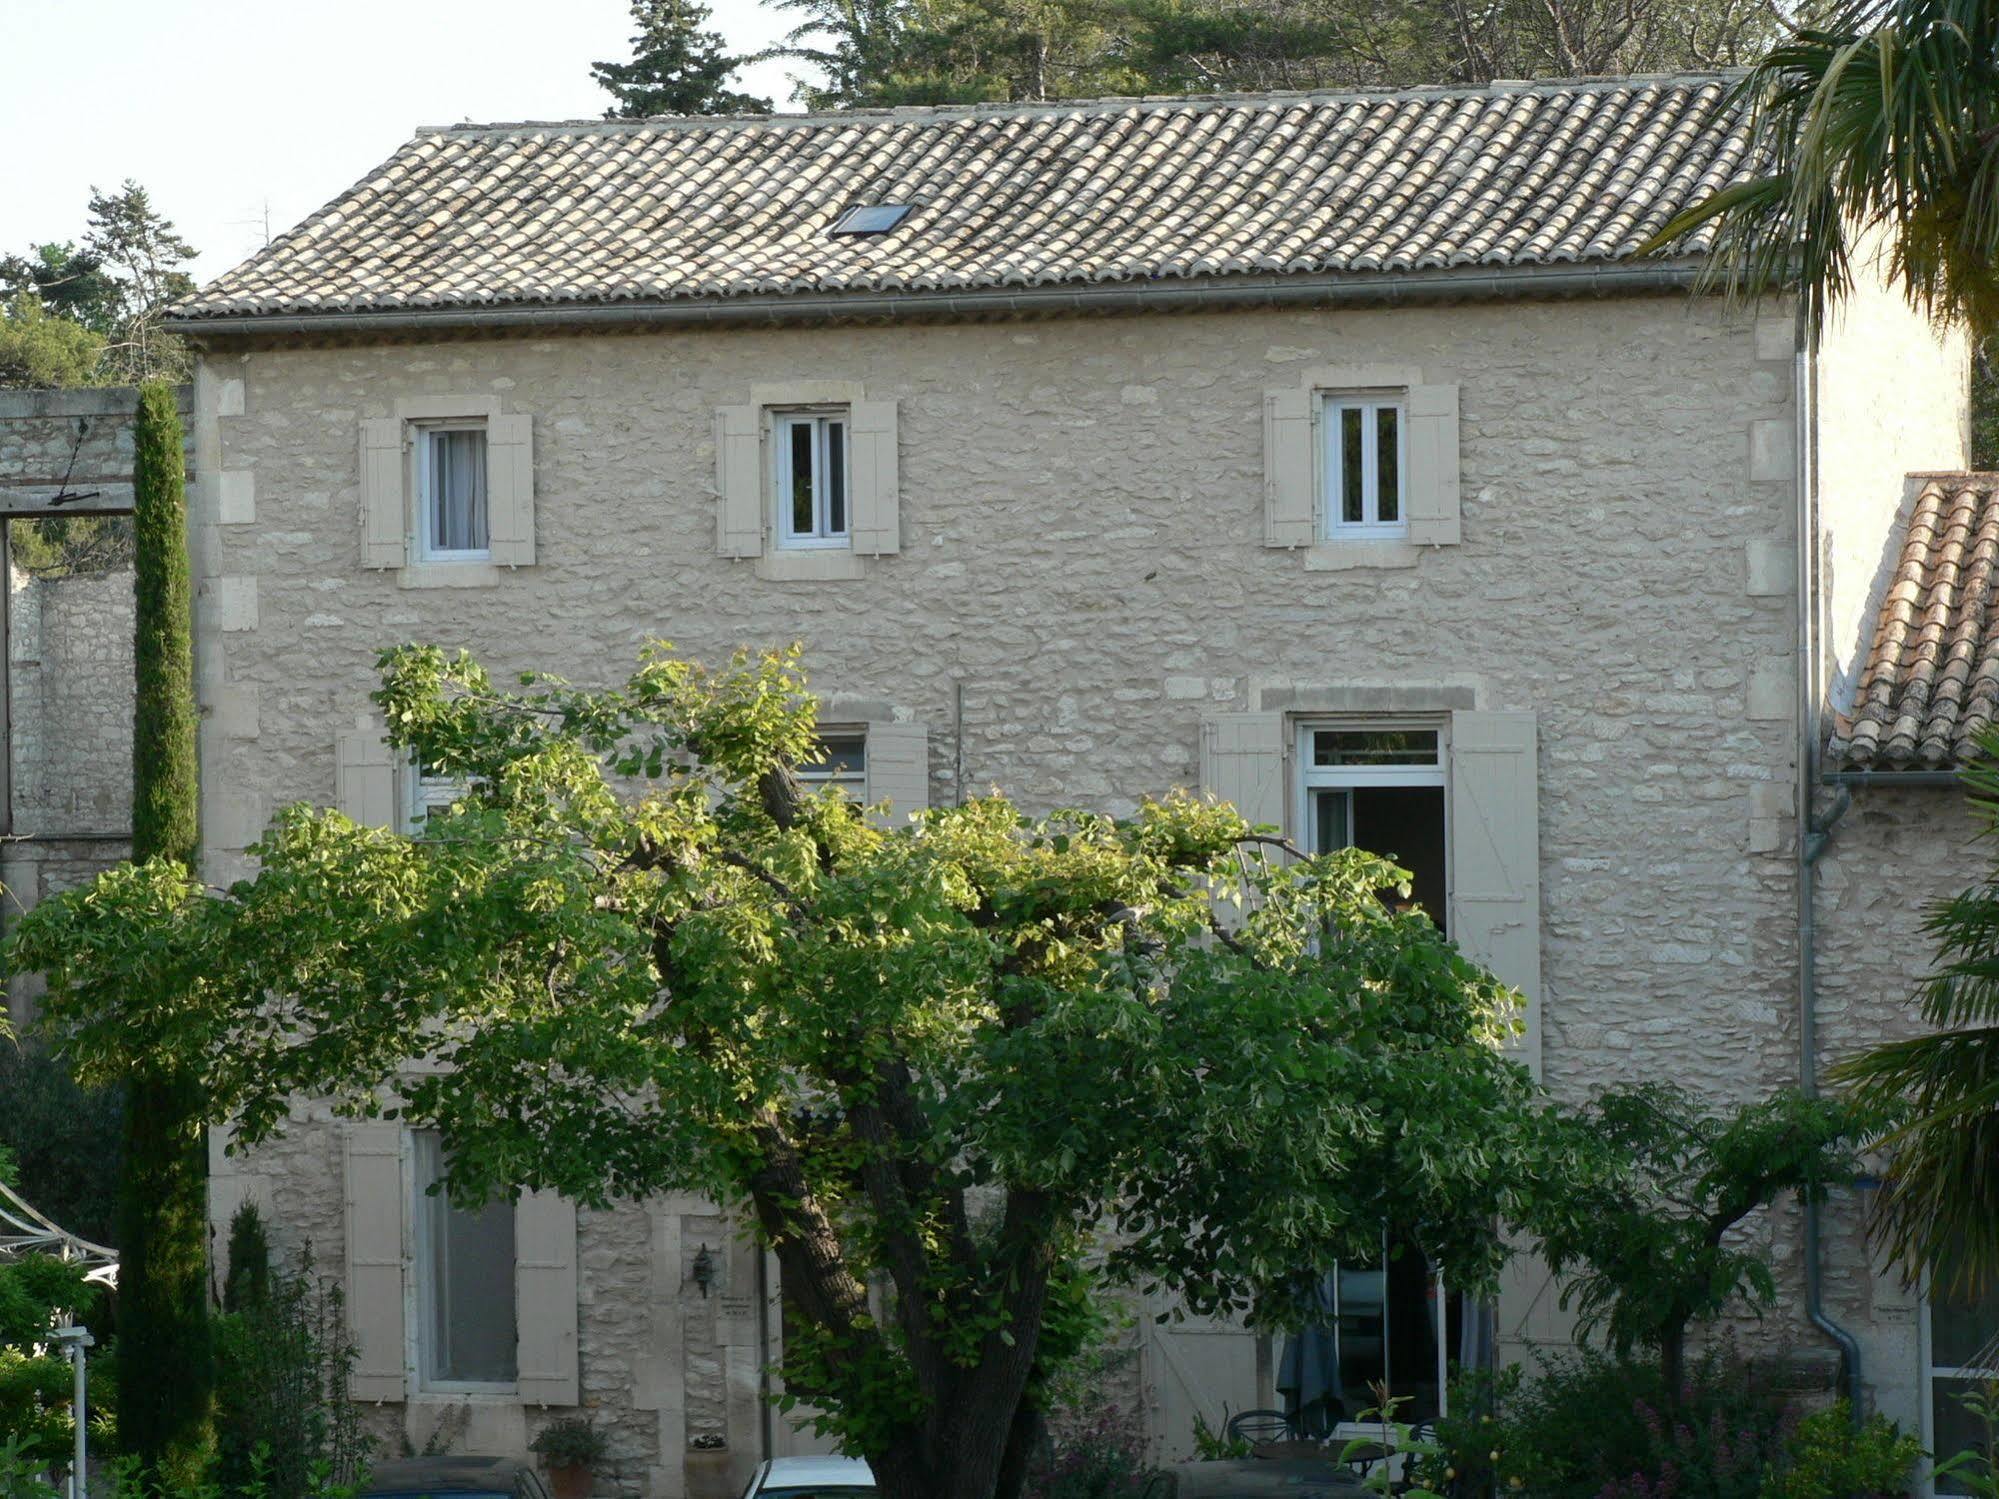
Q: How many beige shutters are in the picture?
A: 14